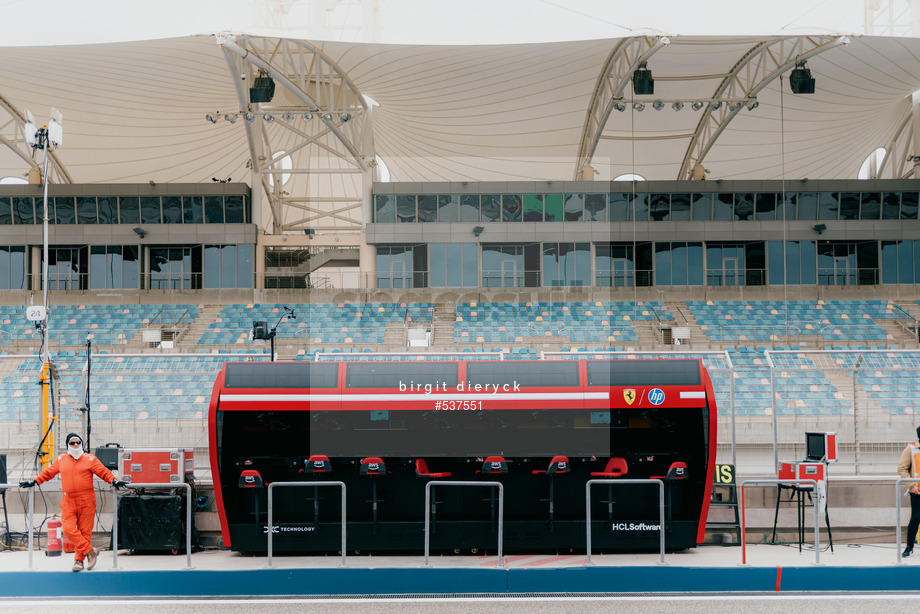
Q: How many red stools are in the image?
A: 8